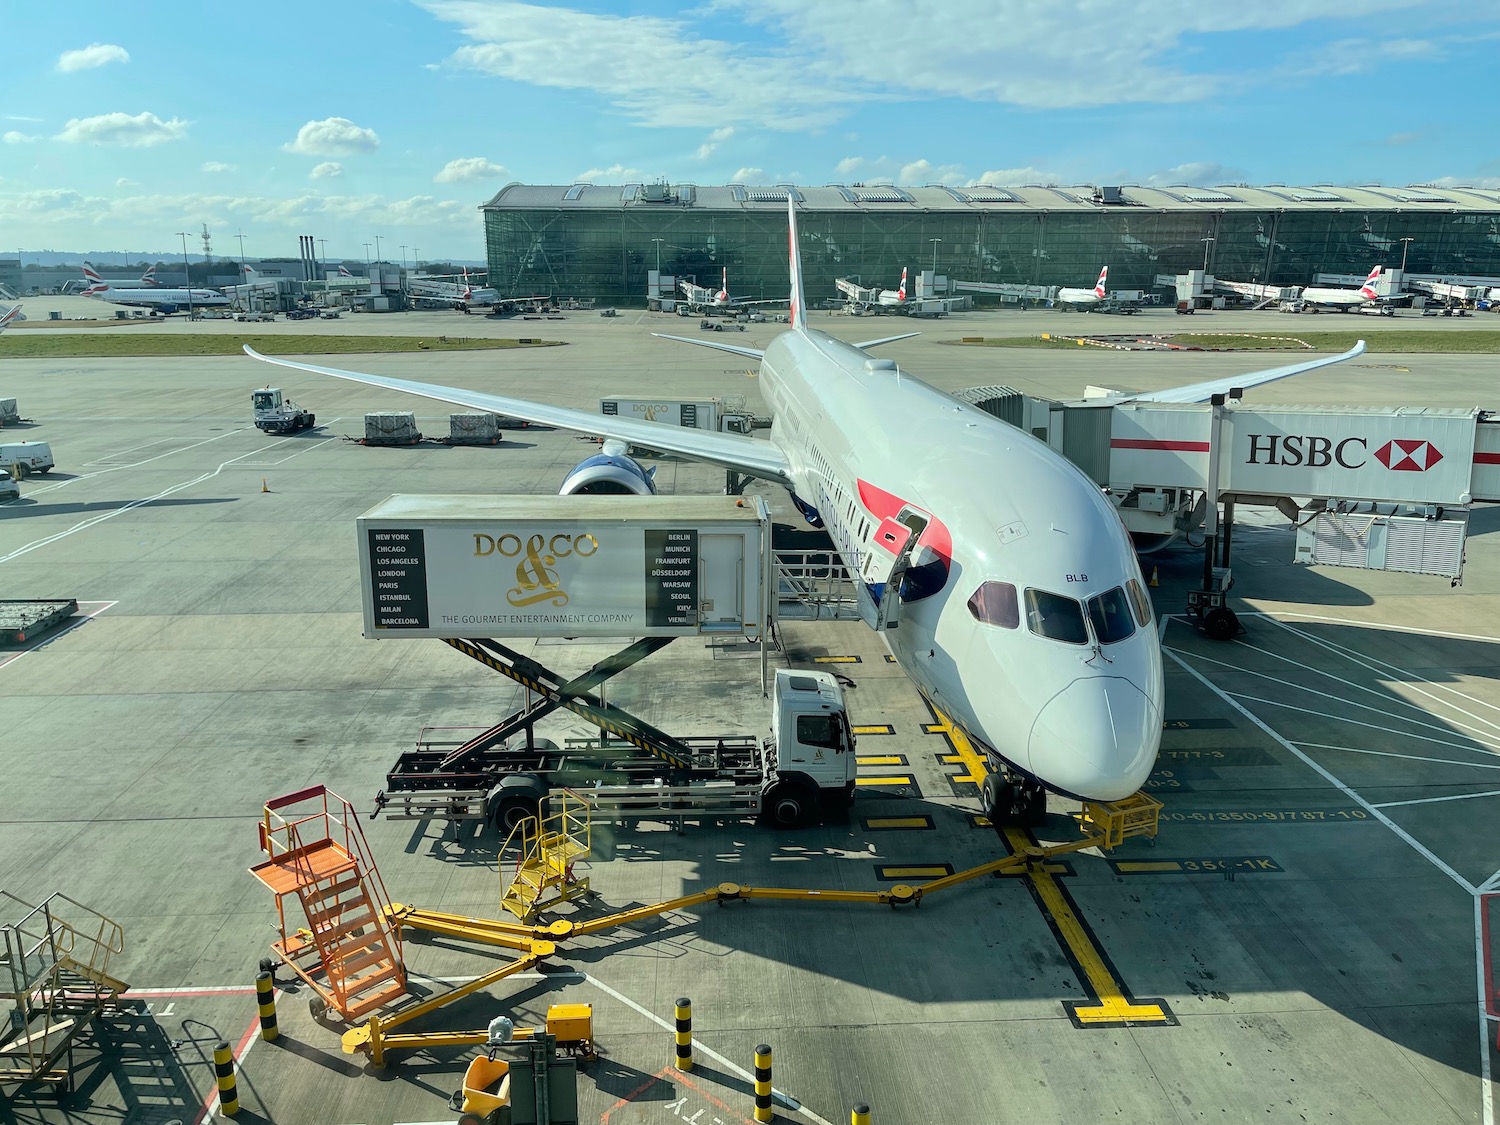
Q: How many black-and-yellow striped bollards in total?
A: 5